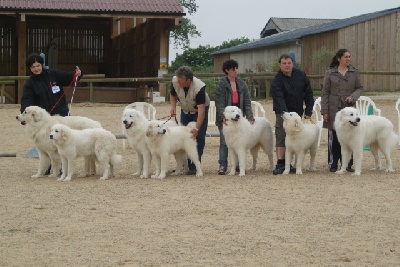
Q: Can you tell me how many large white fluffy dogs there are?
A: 7